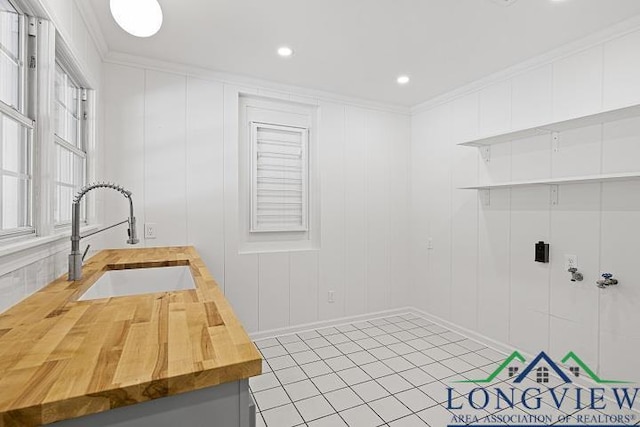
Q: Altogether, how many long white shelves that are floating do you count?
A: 2